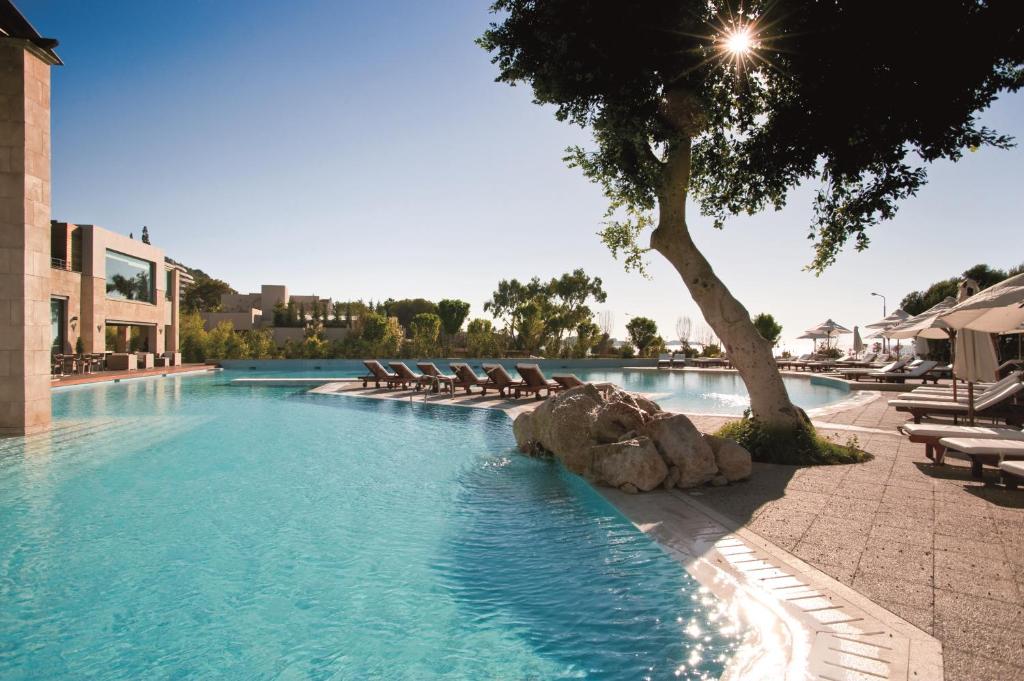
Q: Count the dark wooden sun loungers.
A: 7